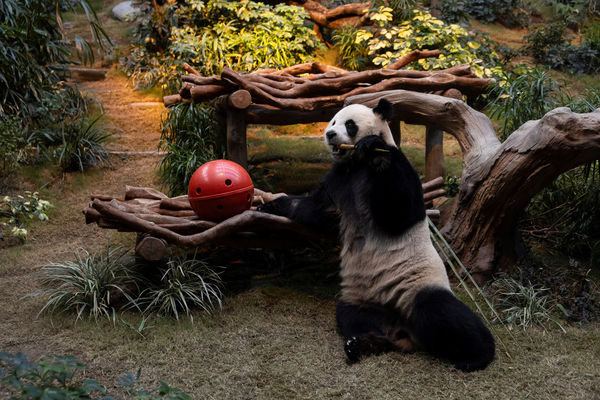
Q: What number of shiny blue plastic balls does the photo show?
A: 0